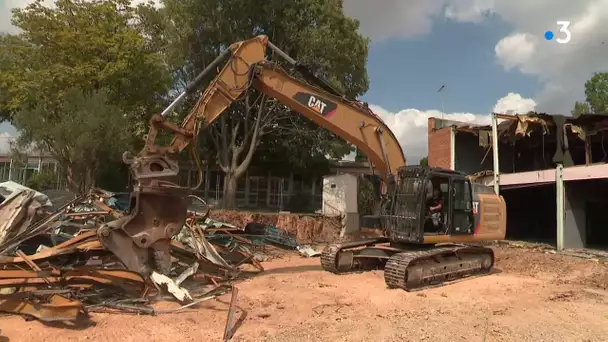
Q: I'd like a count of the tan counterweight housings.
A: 1